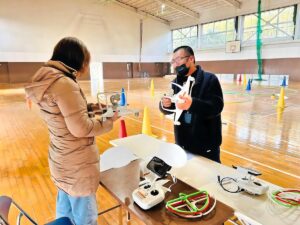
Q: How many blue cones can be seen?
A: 3